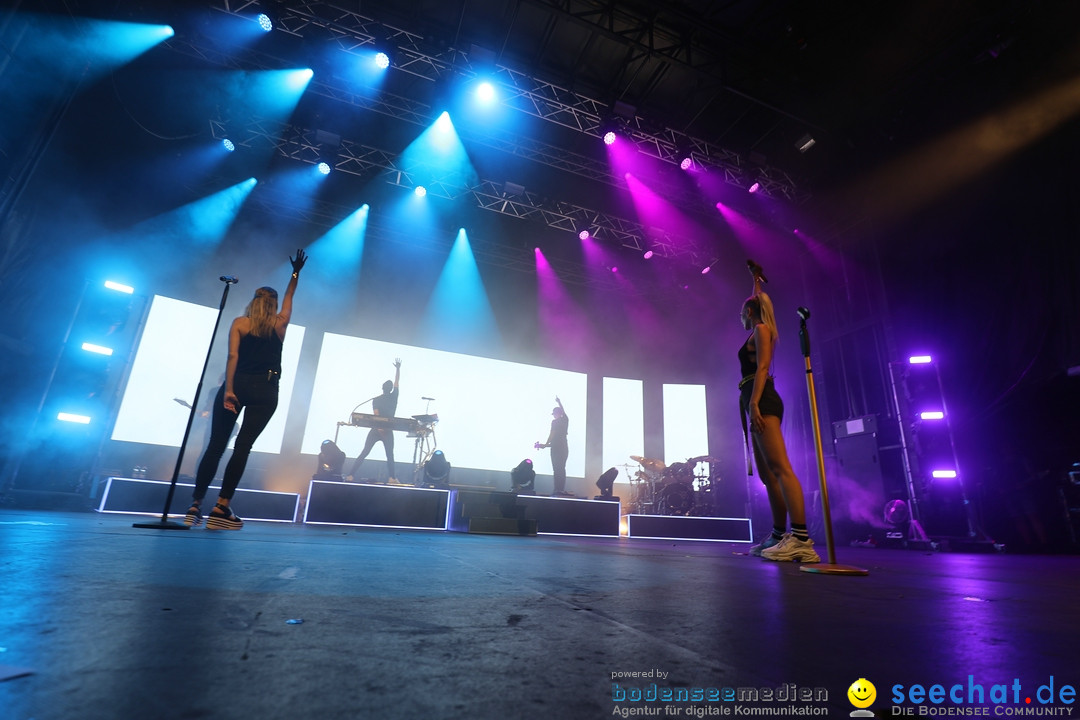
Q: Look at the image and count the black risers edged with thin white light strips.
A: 4